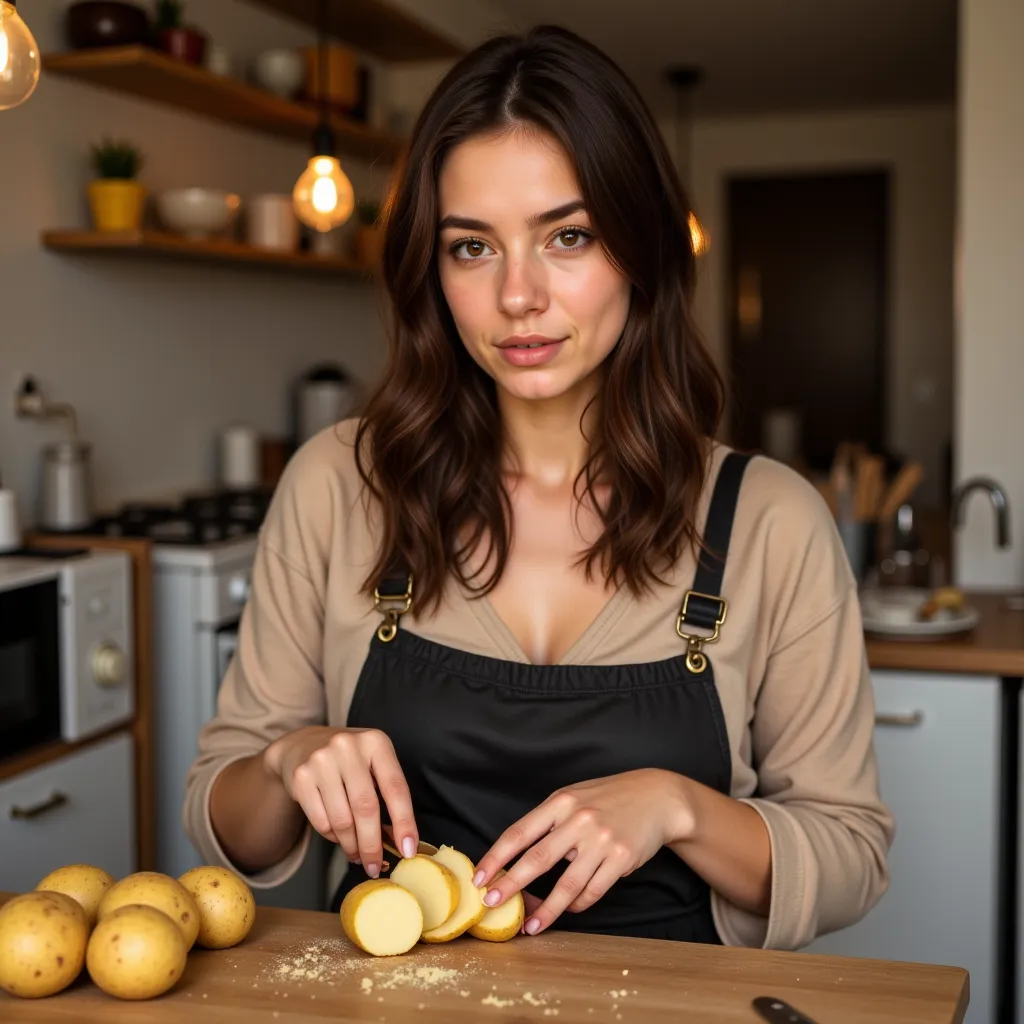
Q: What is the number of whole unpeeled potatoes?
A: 5